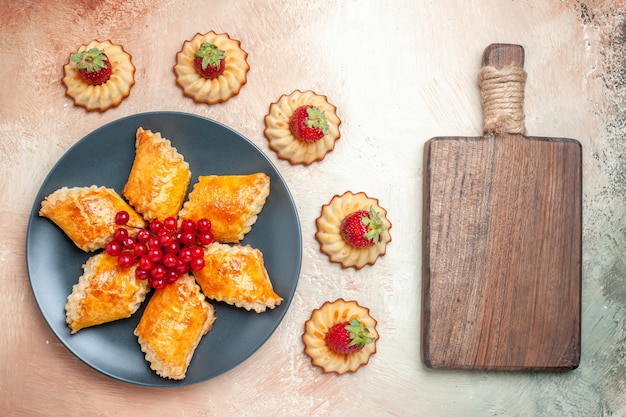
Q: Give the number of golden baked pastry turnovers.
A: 6